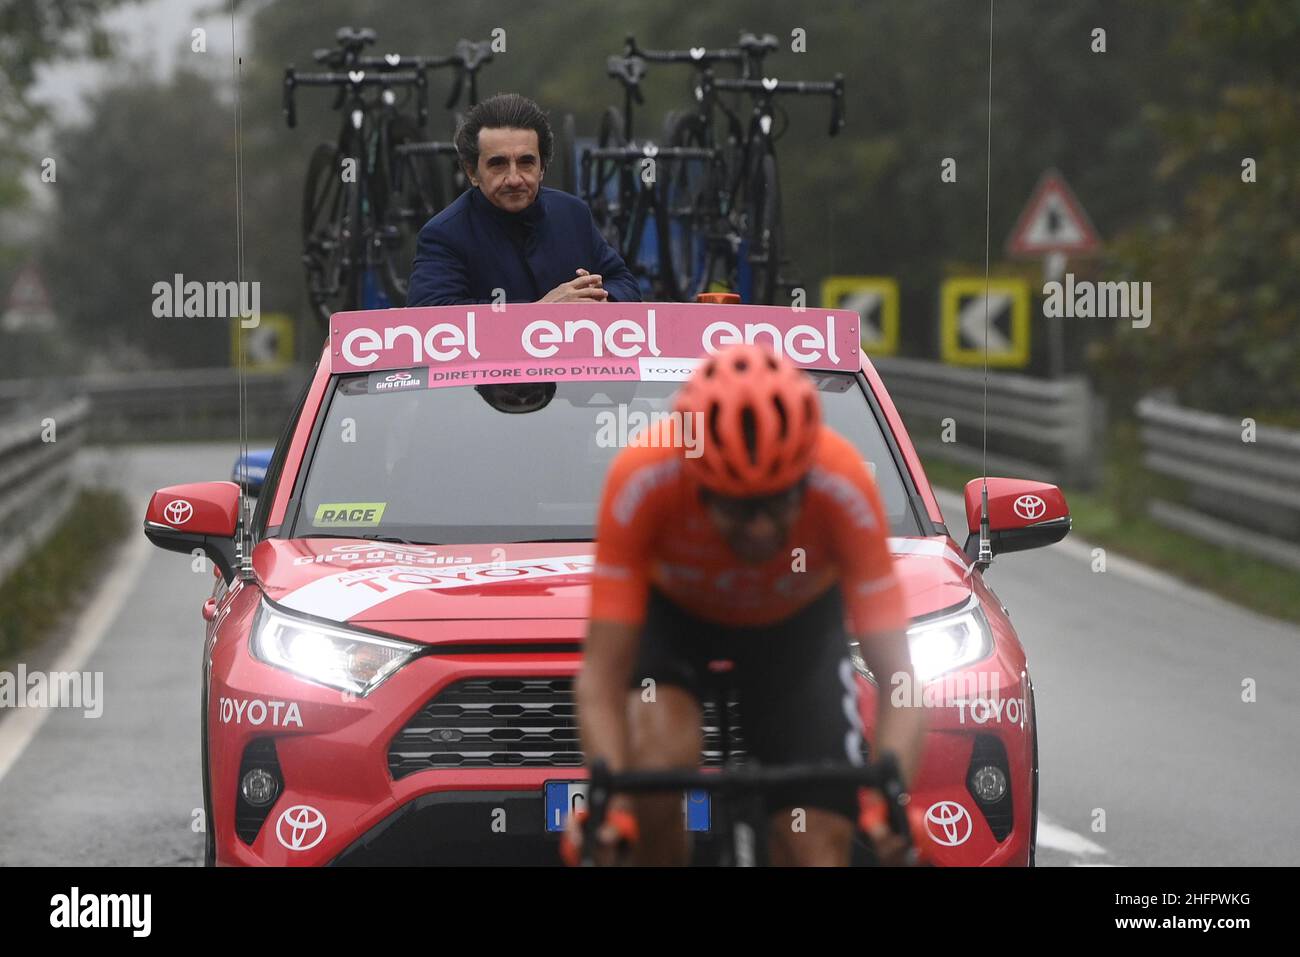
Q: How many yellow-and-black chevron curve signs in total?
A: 3